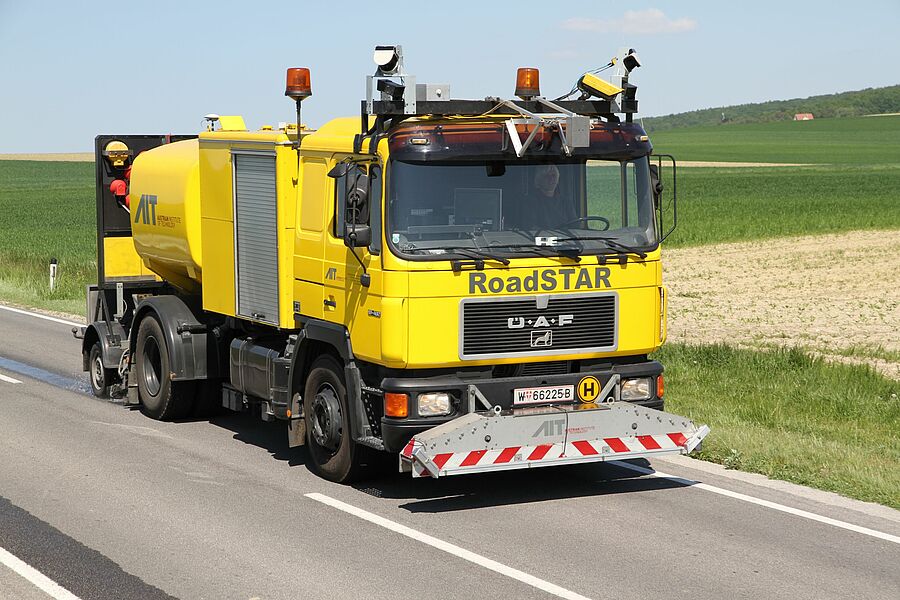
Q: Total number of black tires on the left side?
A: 3